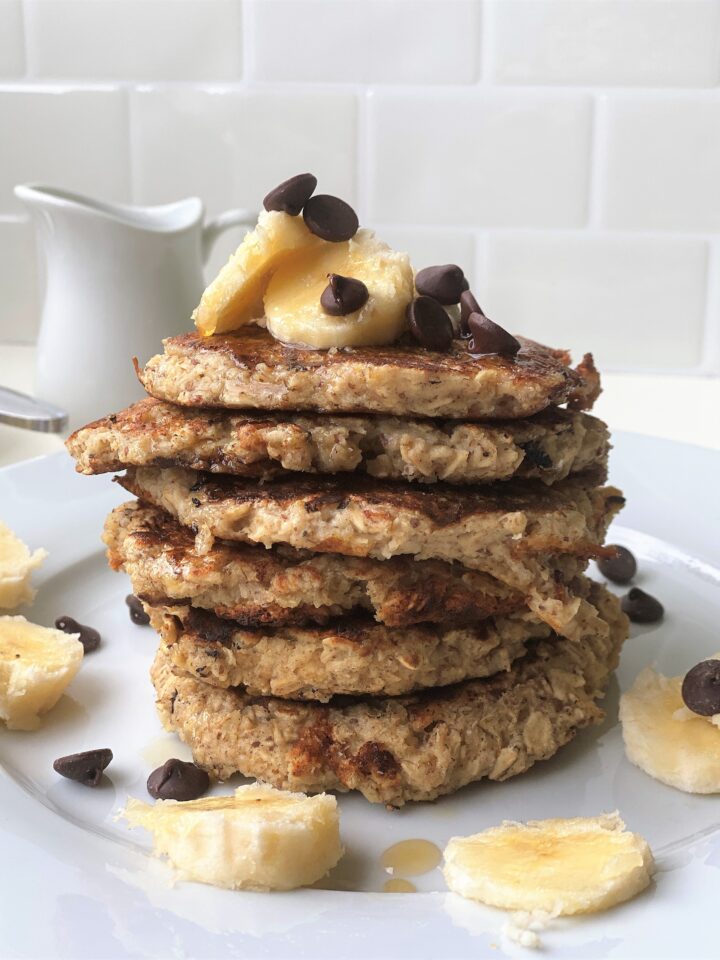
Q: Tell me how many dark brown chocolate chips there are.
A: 14